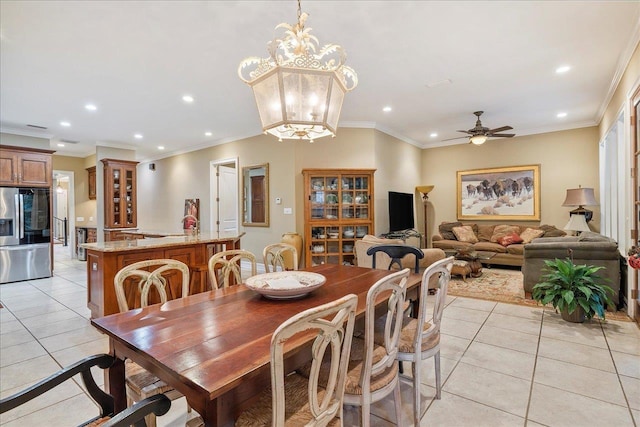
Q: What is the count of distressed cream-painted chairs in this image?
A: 6